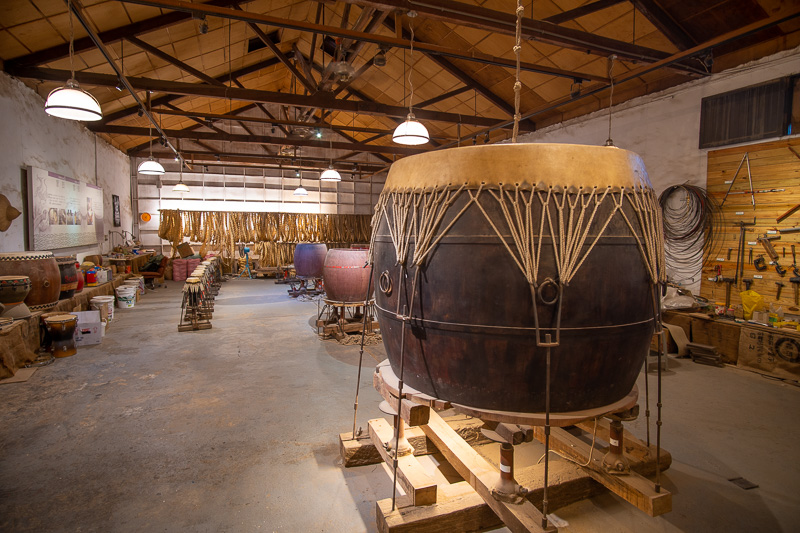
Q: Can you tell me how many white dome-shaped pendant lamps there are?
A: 6